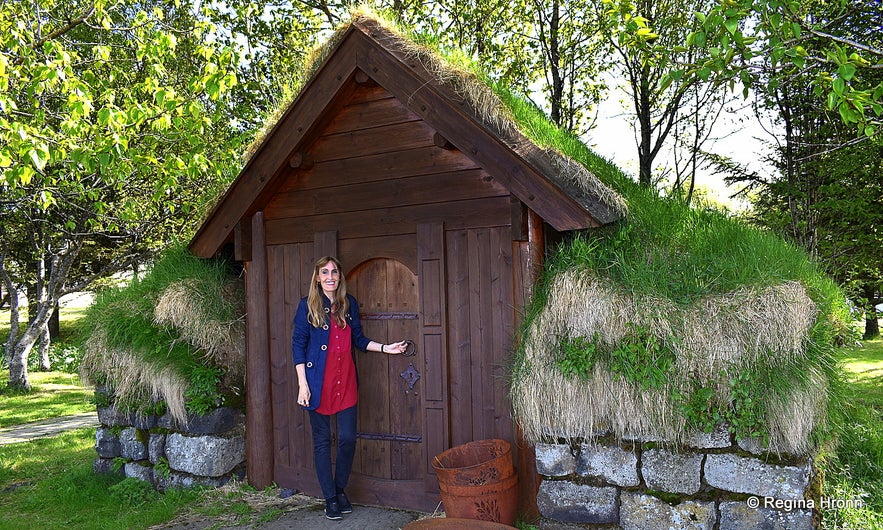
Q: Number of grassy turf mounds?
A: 2